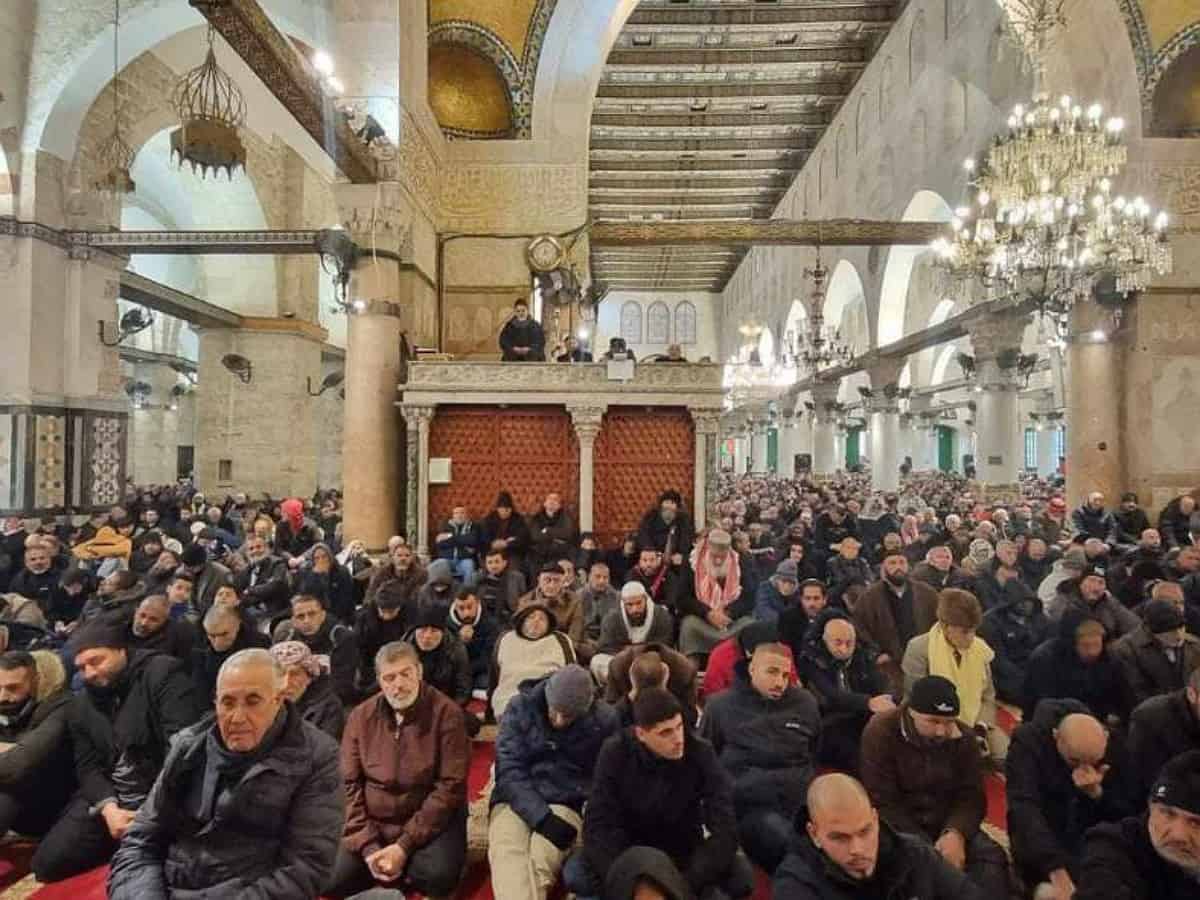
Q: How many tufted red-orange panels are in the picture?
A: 2